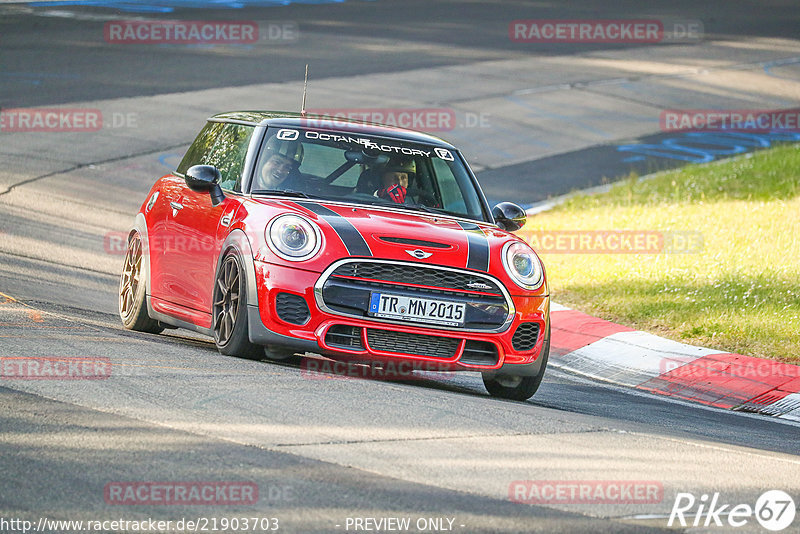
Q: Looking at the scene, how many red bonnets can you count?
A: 1